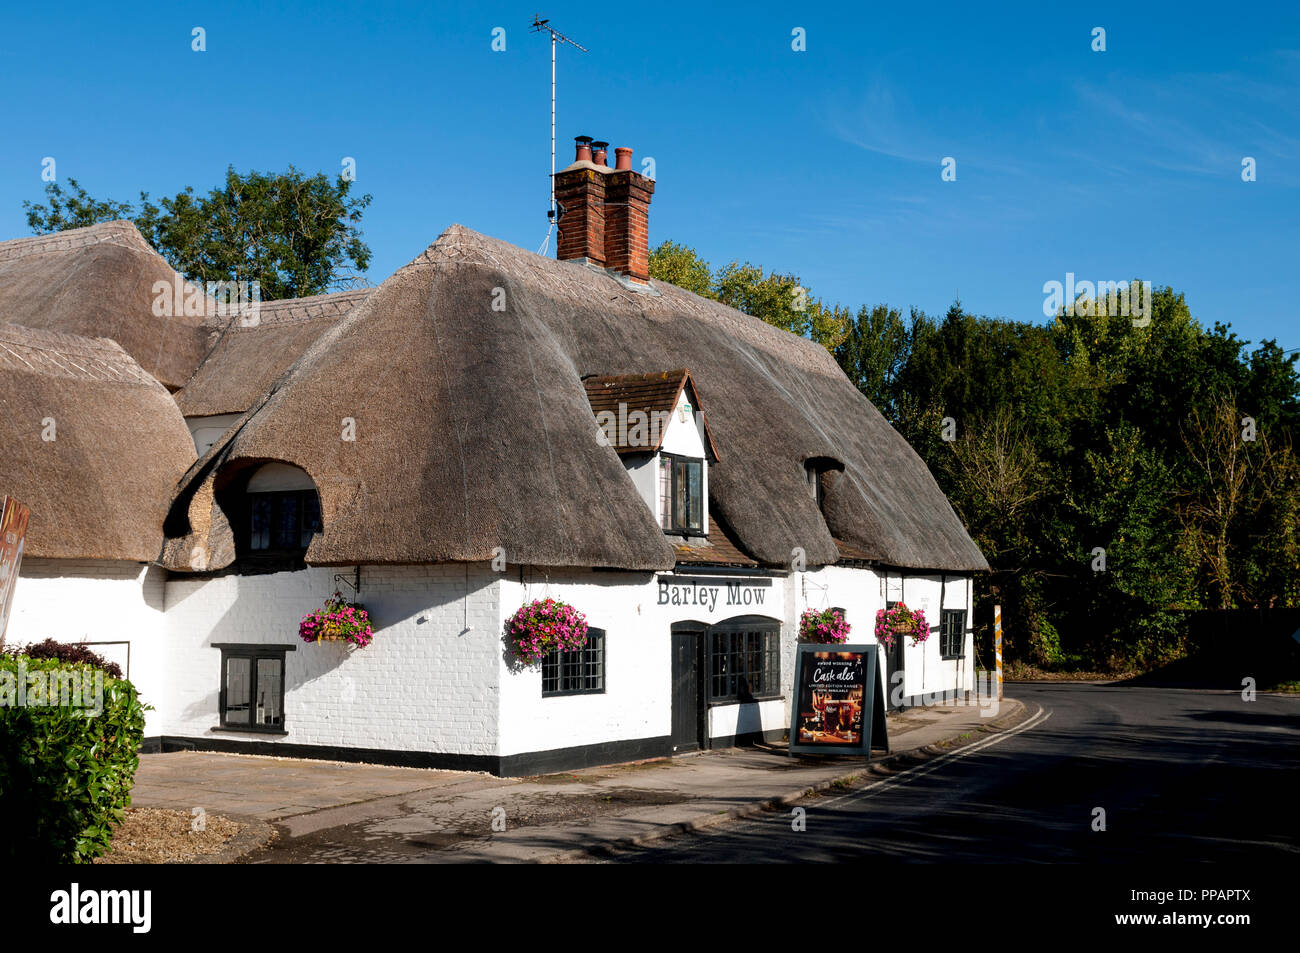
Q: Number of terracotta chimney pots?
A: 3